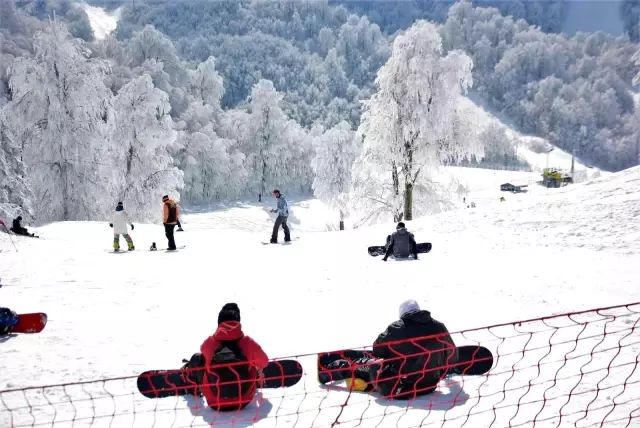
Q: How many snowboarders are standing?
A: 3